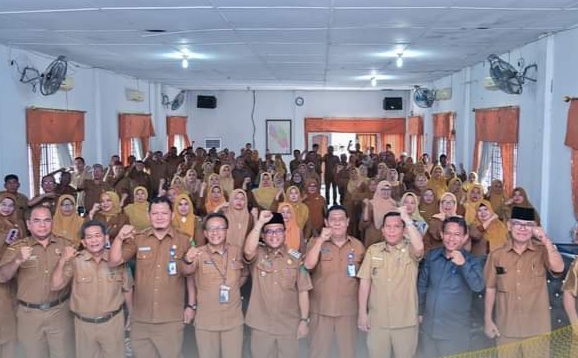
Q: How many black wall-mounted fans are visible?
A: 4